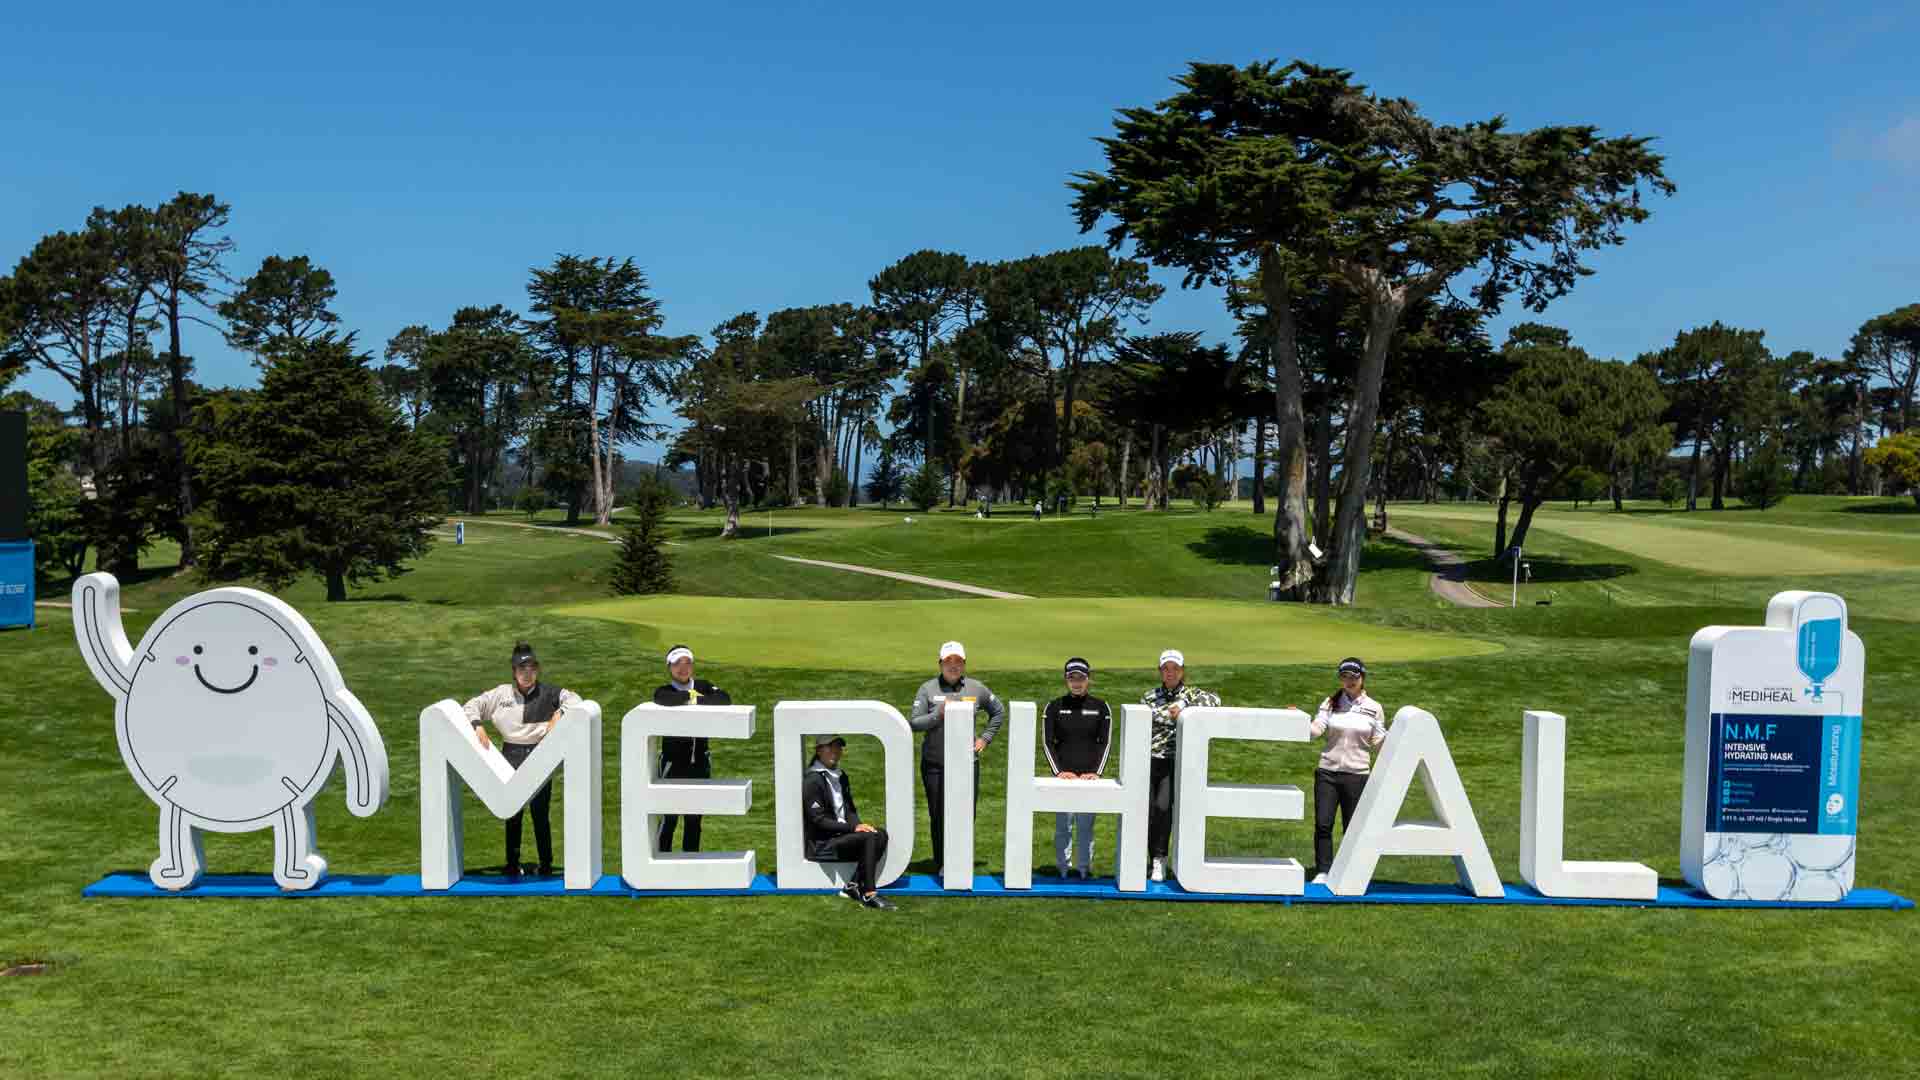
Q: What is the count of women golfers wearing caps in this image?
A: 7